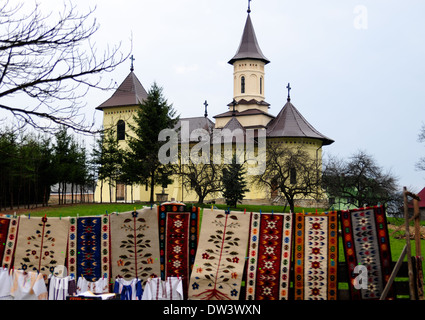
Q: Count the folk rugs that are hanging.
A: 9